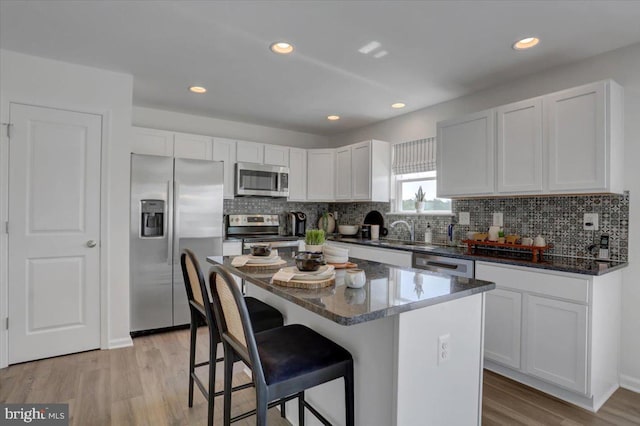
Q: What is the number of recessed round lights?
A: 5